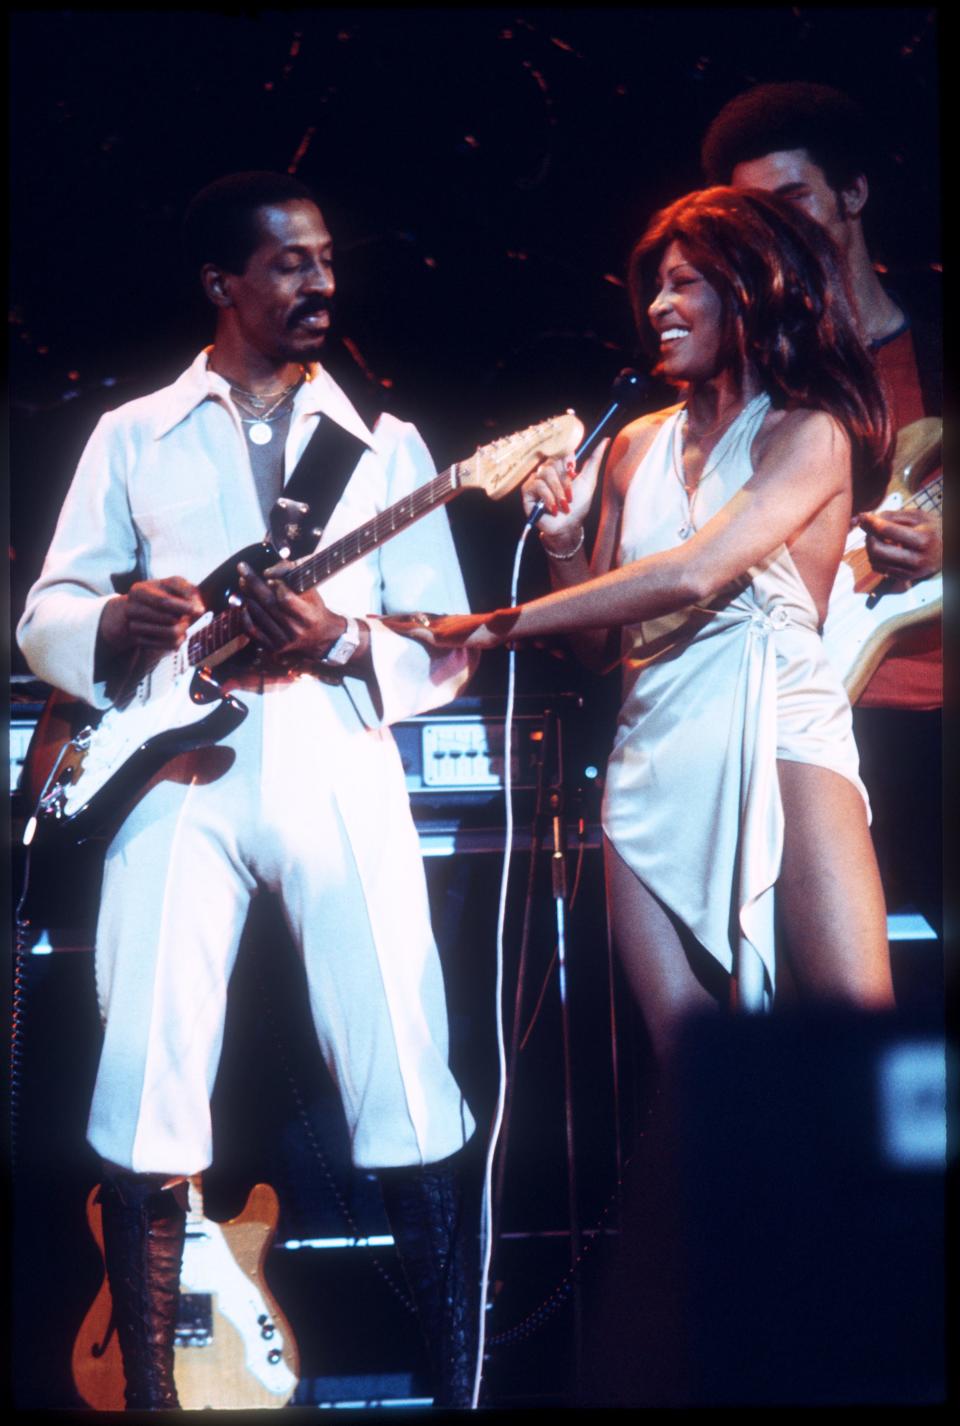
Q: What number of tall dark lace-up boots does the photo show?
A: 2